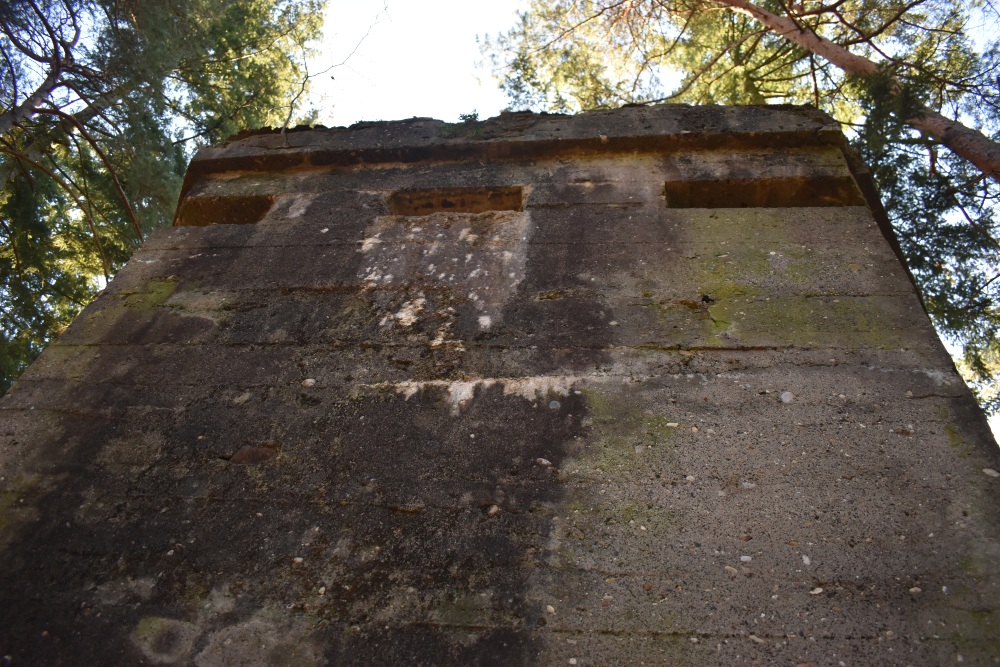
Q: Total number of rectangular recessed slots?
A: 3